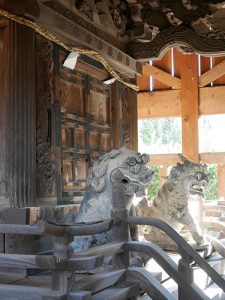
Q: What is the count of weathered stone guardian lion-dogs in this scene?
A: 2